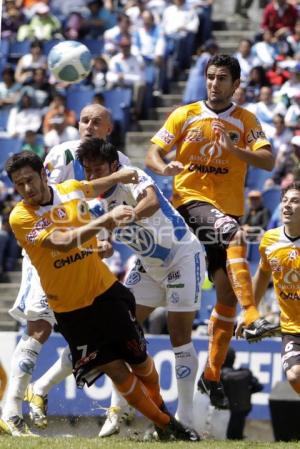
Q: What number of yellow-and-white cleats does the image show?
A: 3